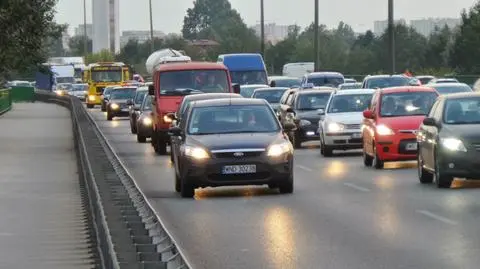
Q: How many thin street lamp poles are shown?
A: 5